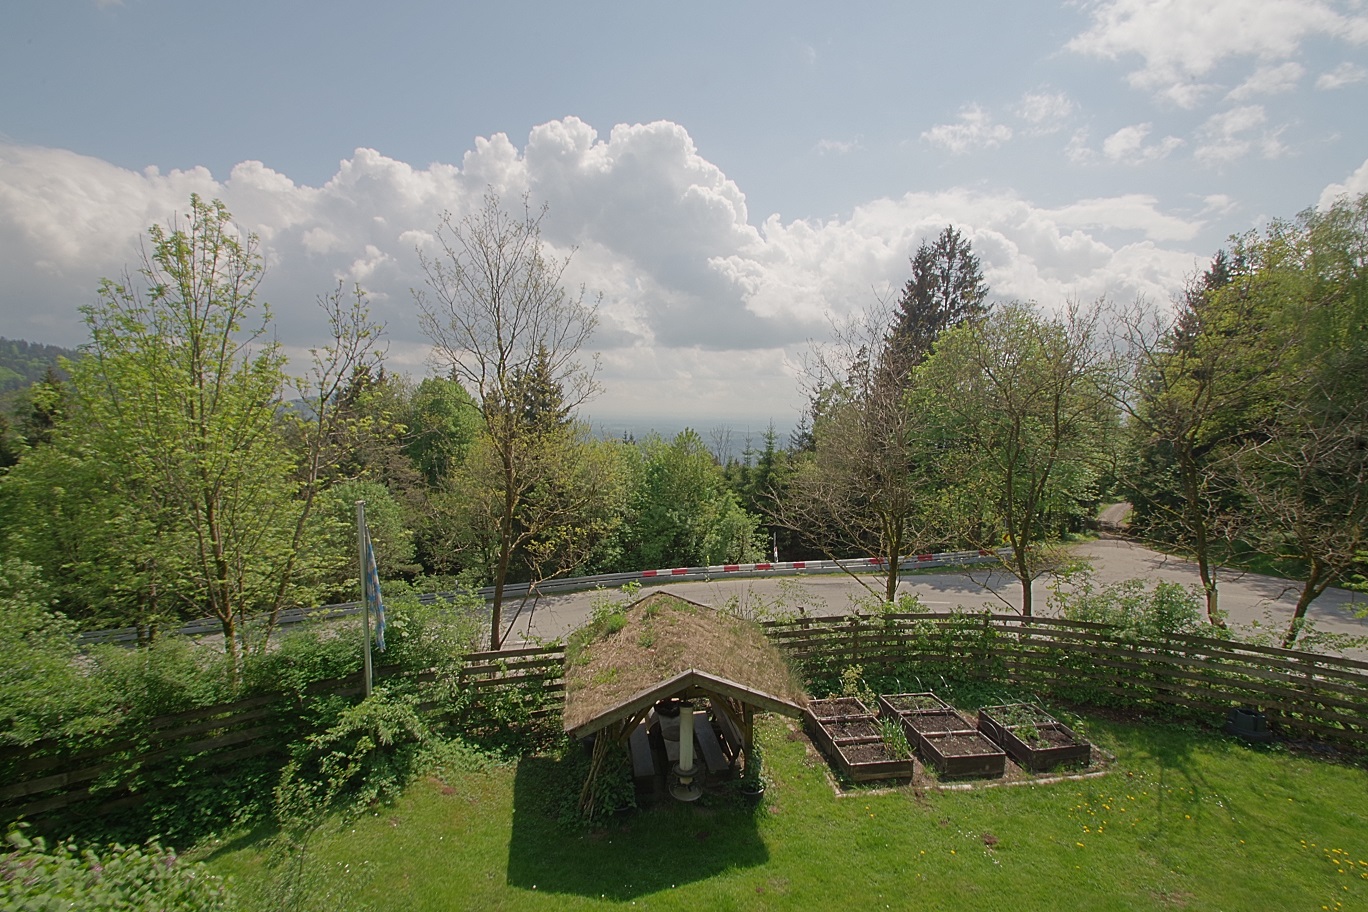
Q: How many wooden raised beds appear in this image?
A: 8